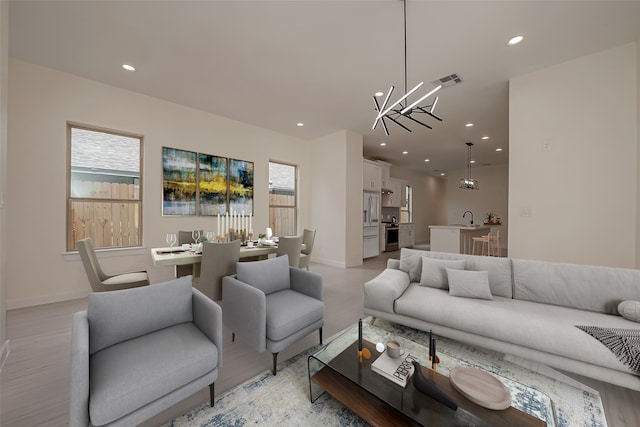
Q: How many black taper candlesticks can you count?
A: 3